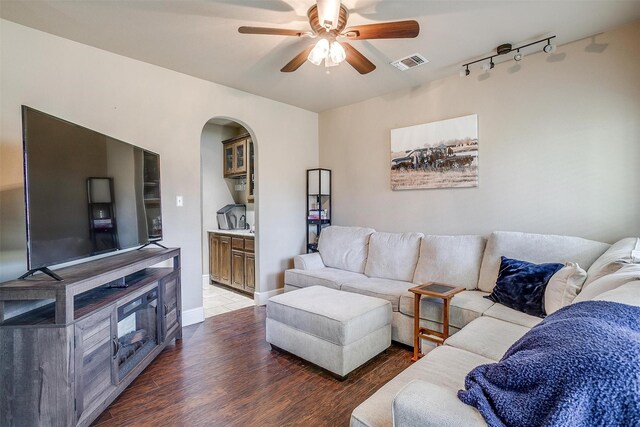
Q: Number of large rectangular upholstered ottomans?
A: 1